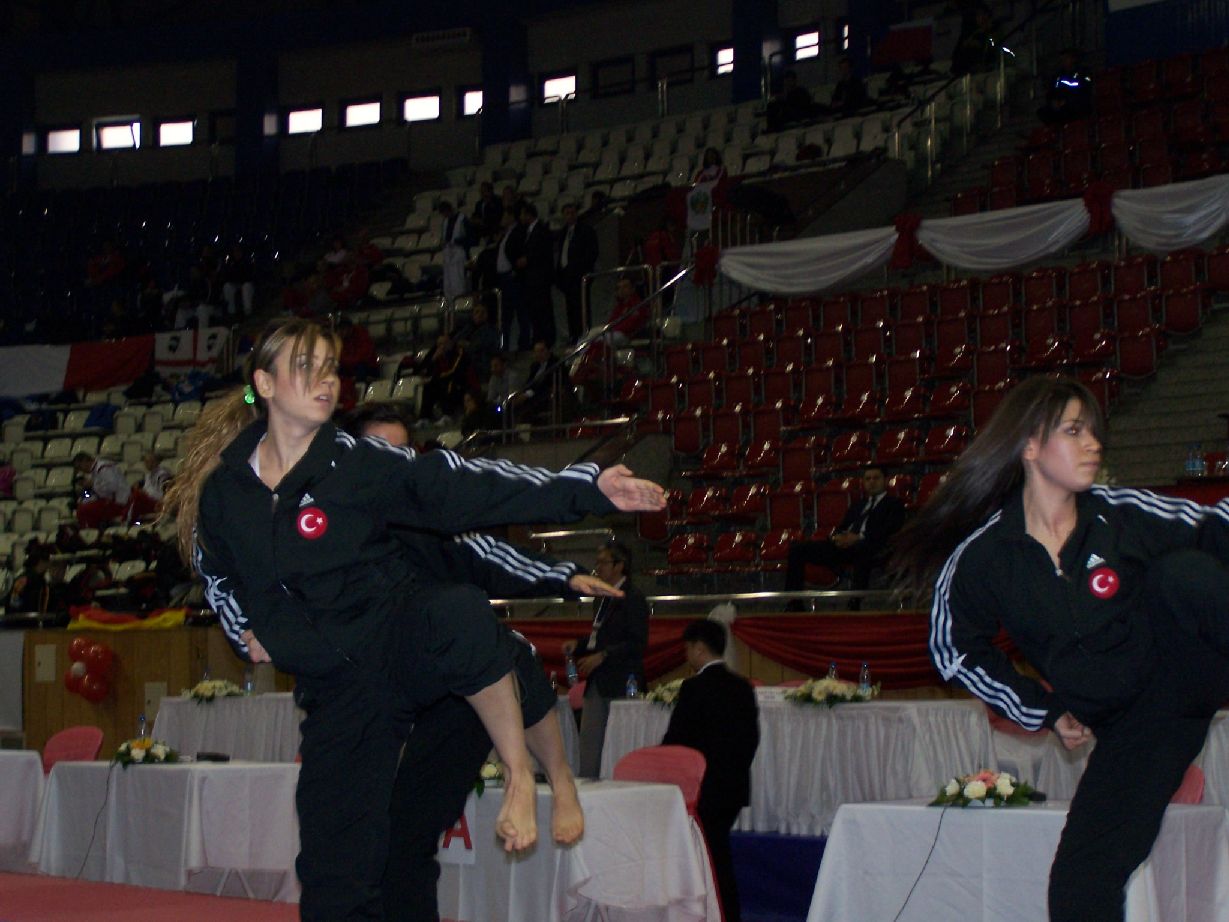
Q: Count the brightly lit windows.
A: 11